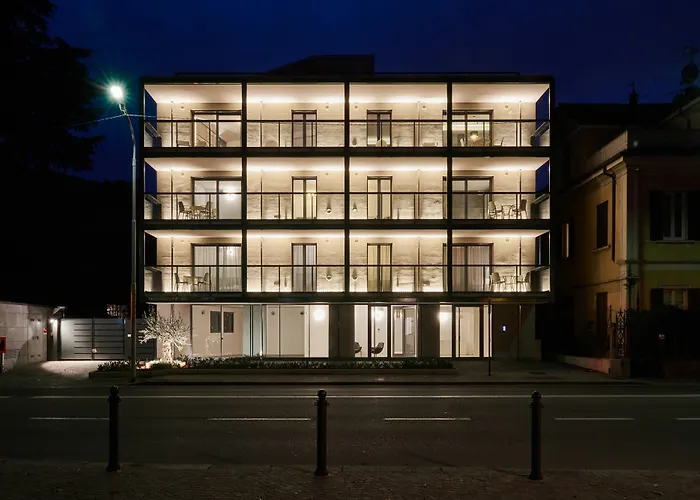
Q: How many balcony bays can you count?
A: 12